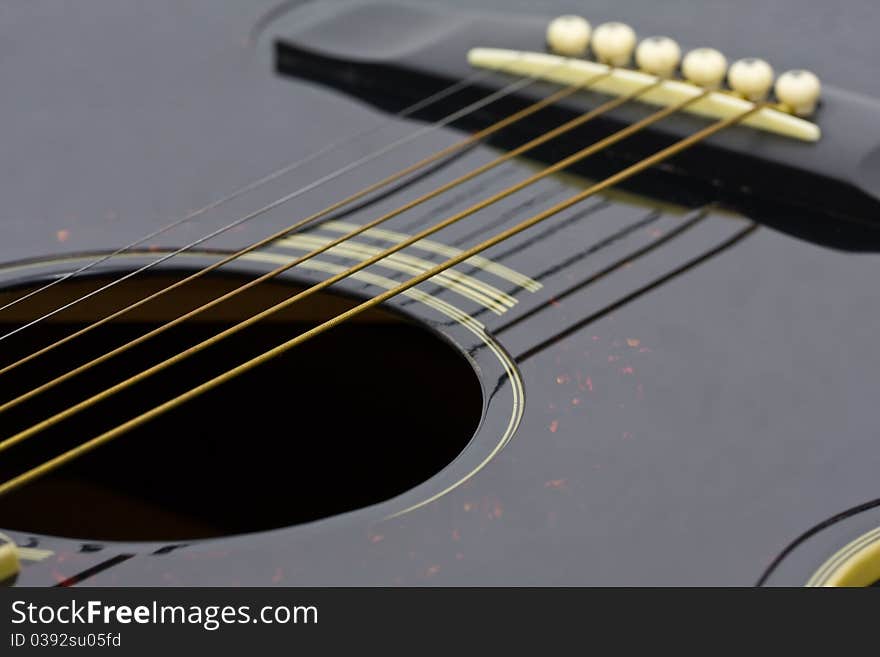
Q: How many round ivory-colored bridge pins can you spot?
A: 6